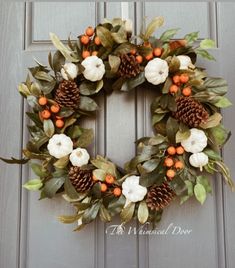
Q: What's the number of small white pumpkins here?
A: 9